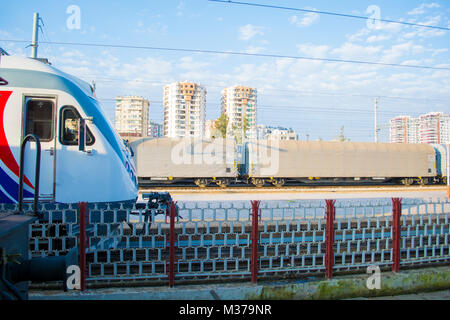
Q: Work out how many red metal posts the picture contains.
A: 5